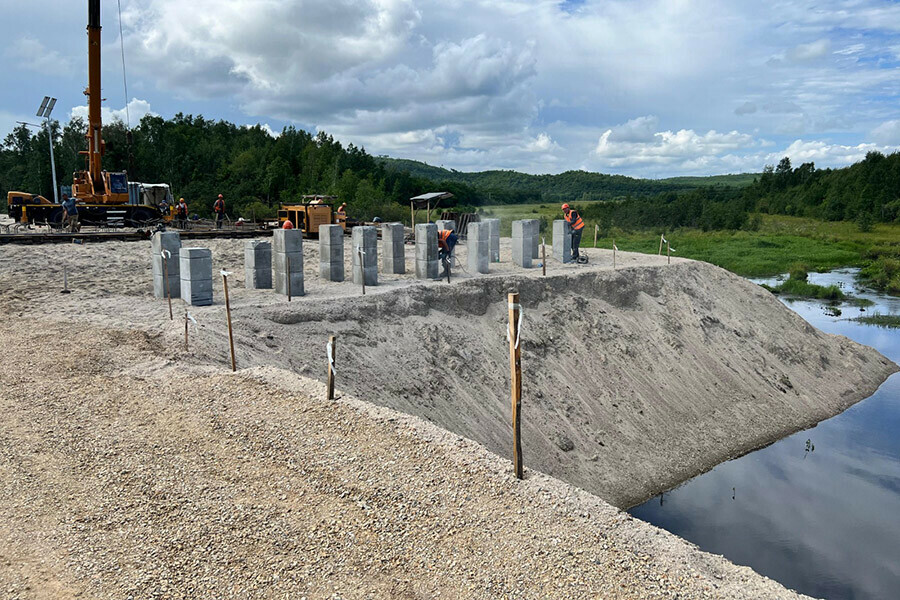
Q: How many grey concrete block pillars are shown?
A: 14